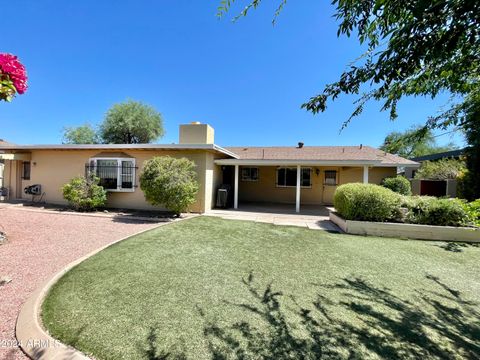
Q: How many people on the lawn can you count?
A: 0